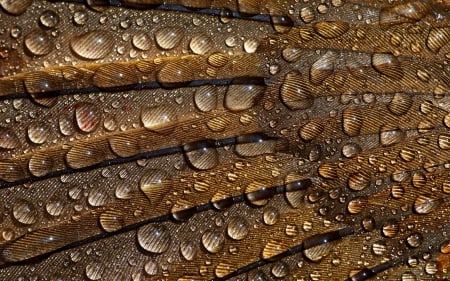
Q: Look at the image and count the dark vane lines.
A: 6